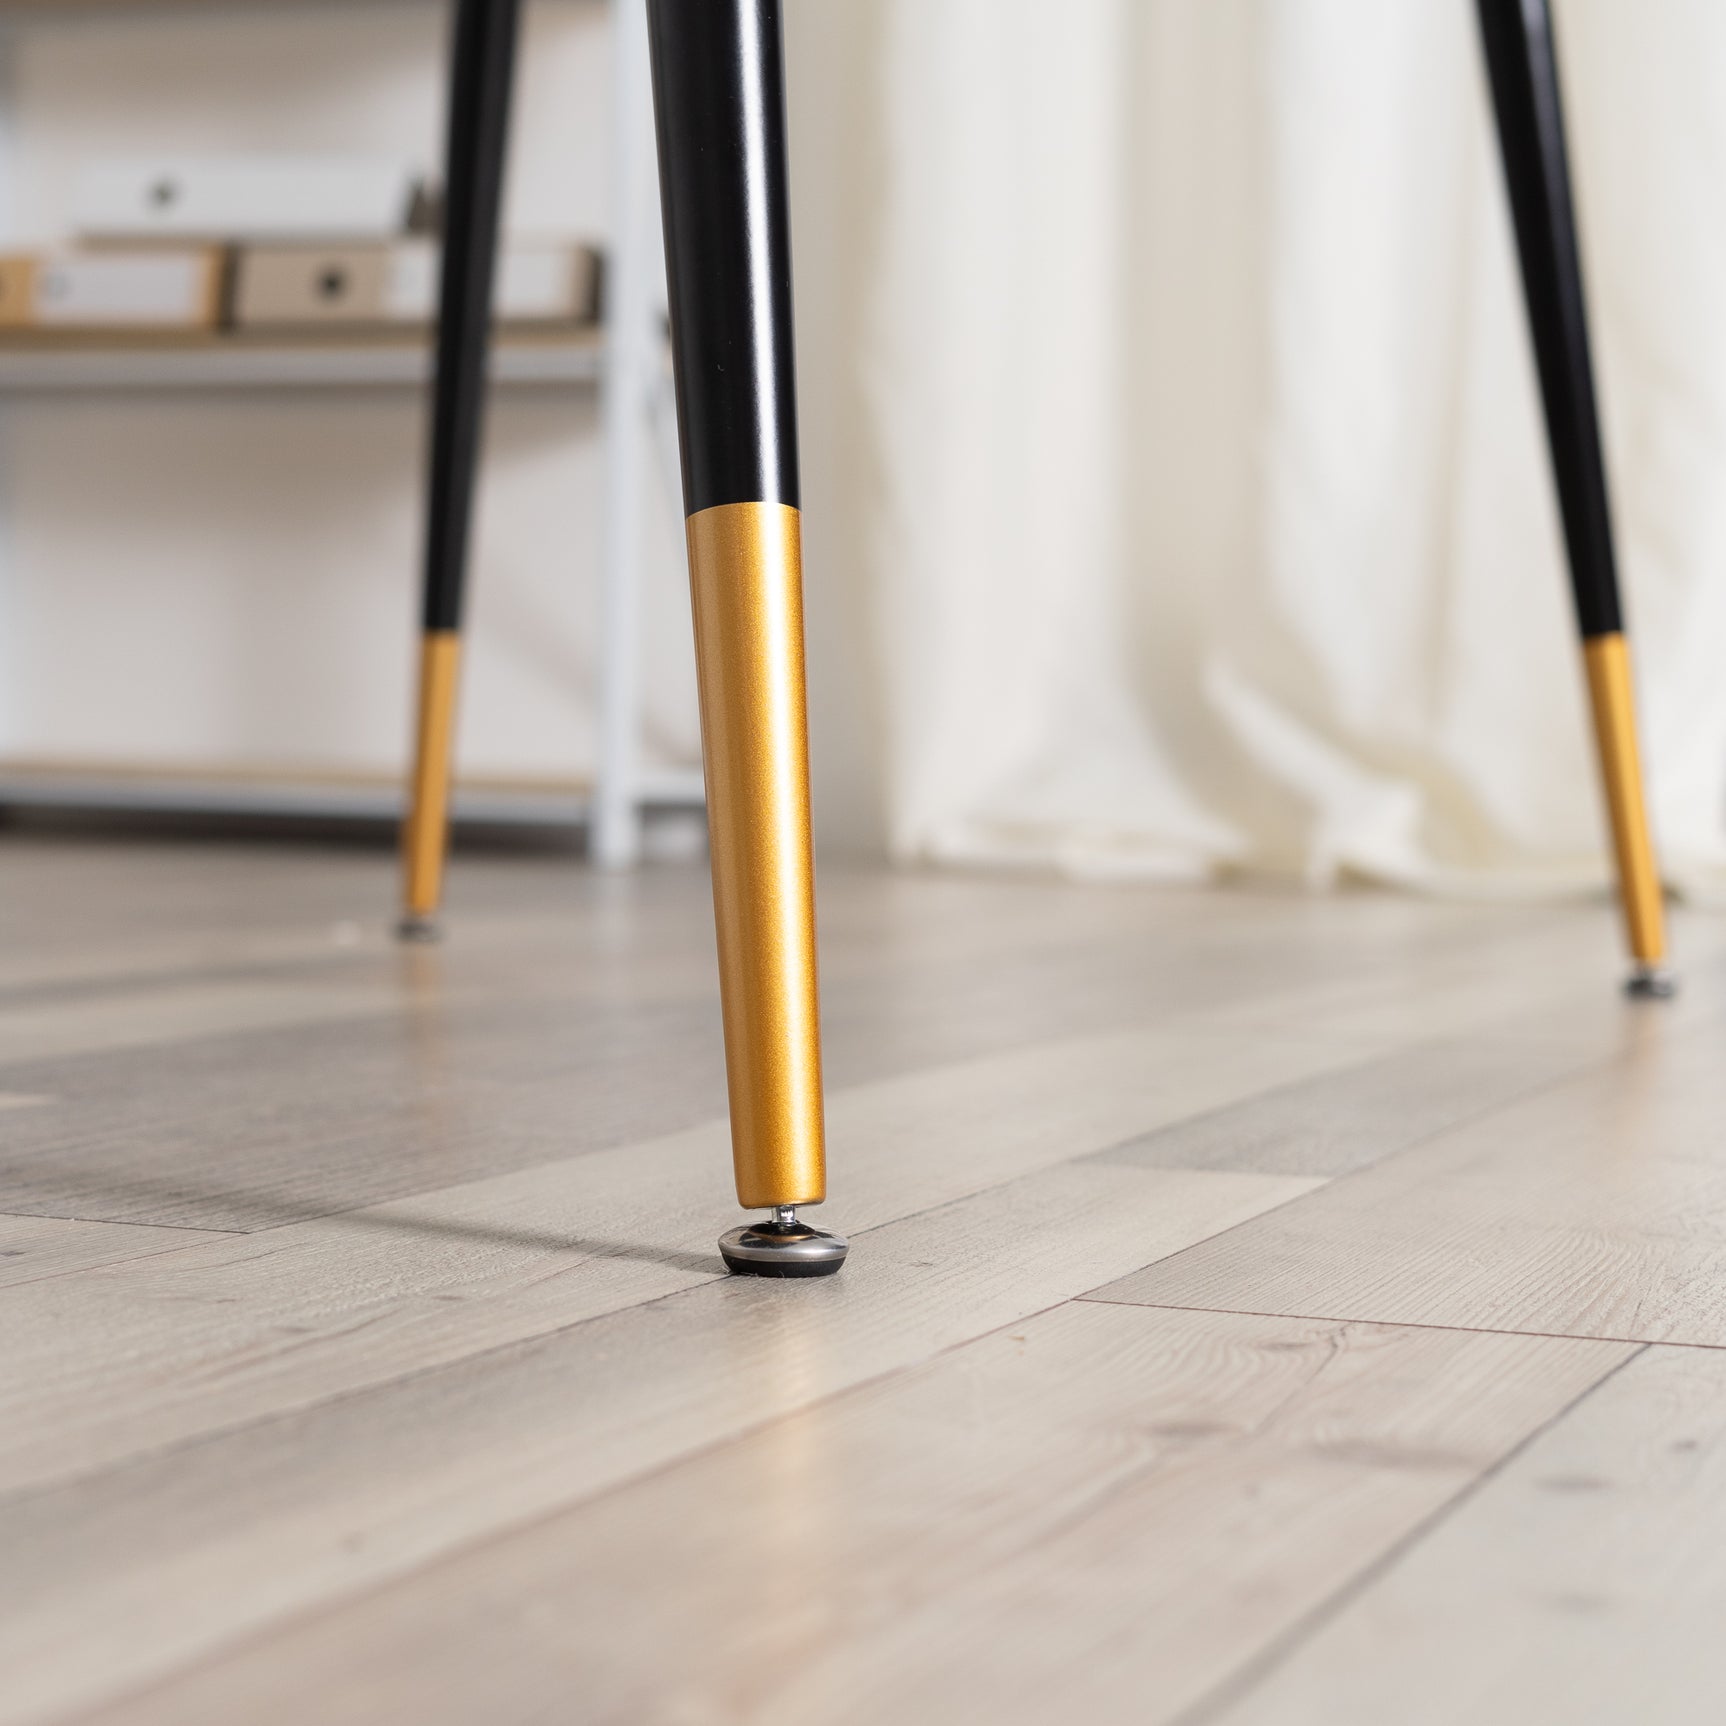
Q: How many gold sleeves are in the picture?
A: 3